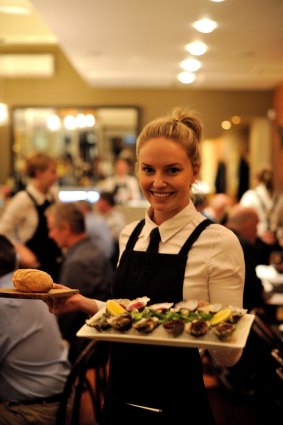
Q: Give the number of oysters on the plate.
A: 12